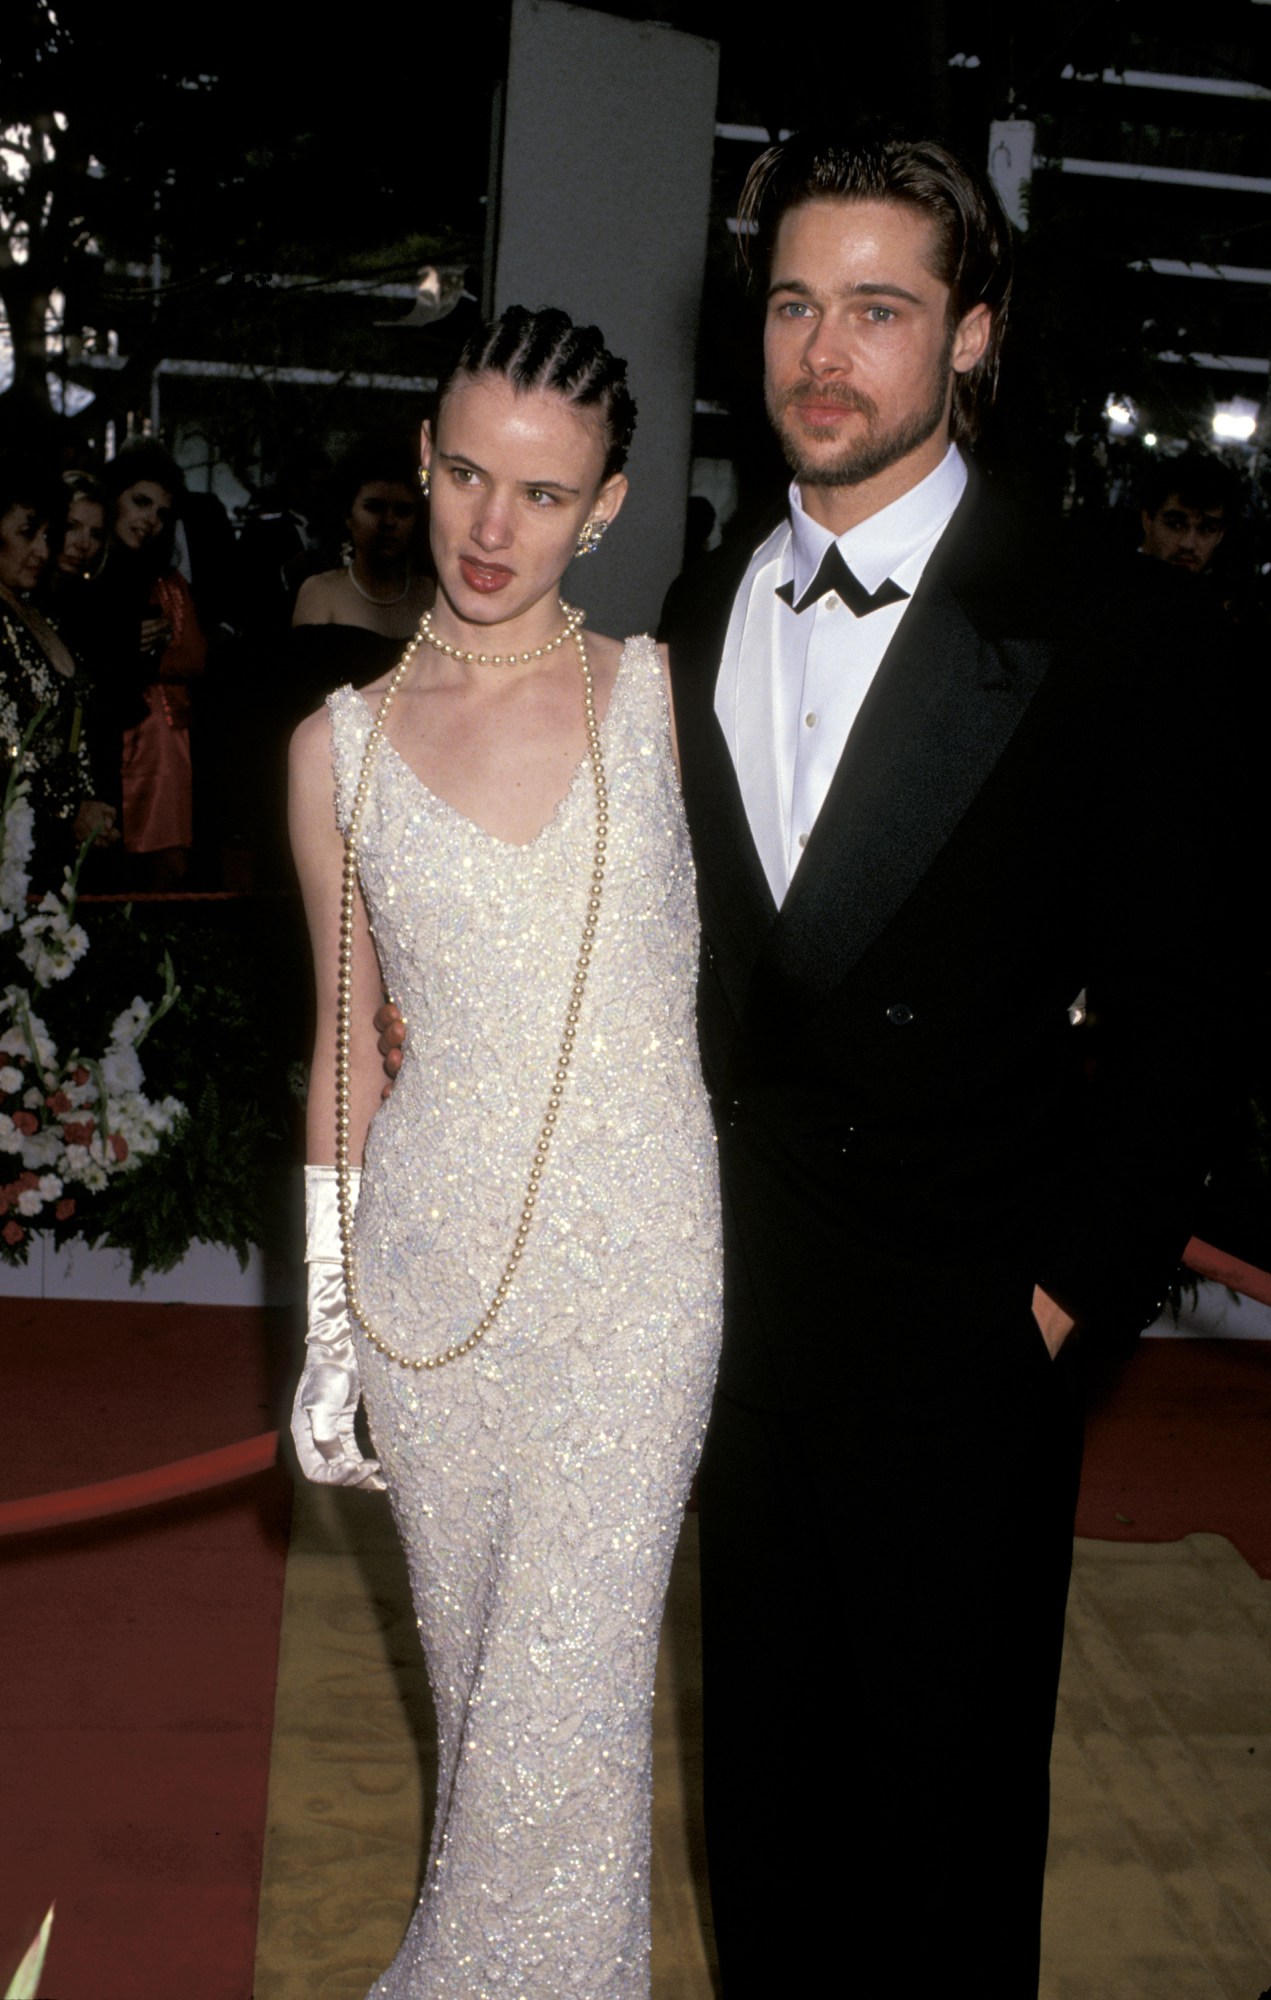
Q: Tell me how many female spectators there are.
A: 4